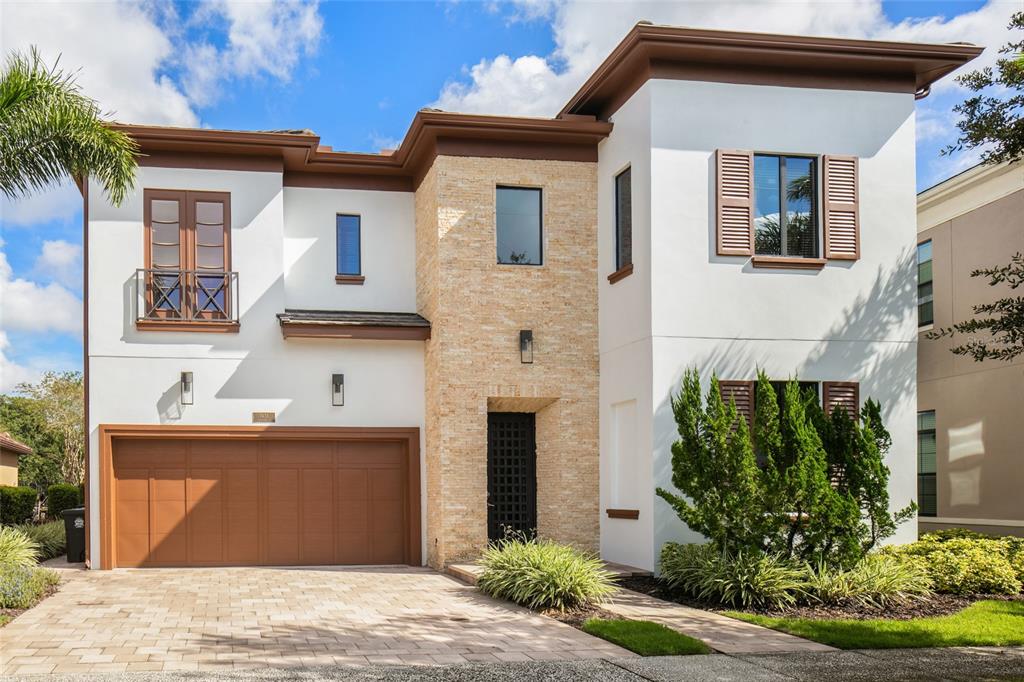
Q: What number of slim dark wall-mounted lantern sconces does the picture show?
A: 3